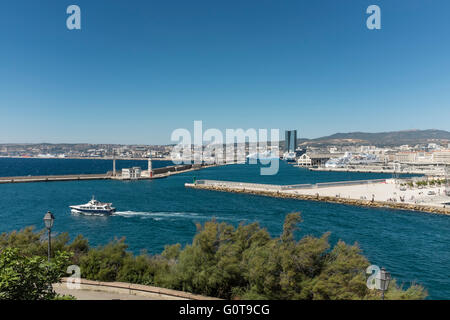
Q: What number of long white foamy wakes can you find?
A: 1